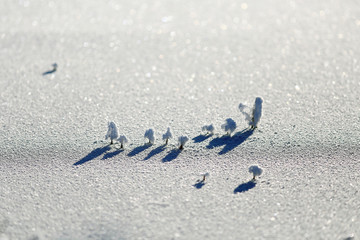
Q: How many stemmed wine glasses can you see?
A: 0